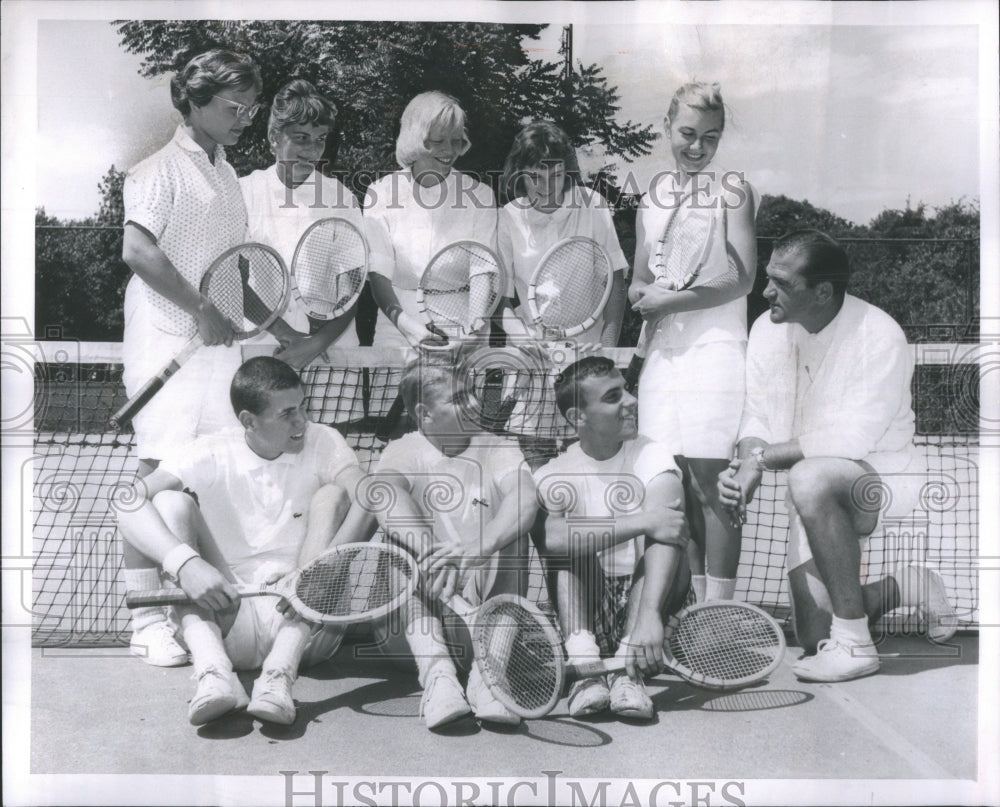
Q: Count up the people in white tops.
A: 9